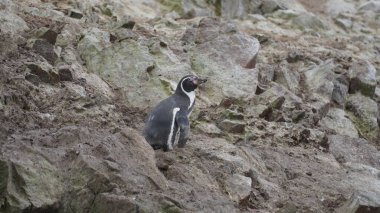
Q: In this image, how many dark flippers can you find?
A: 1